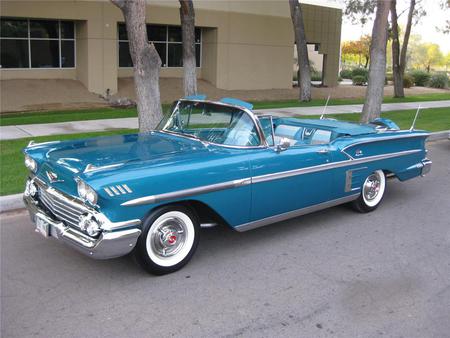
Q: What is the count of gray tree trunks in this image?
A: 5